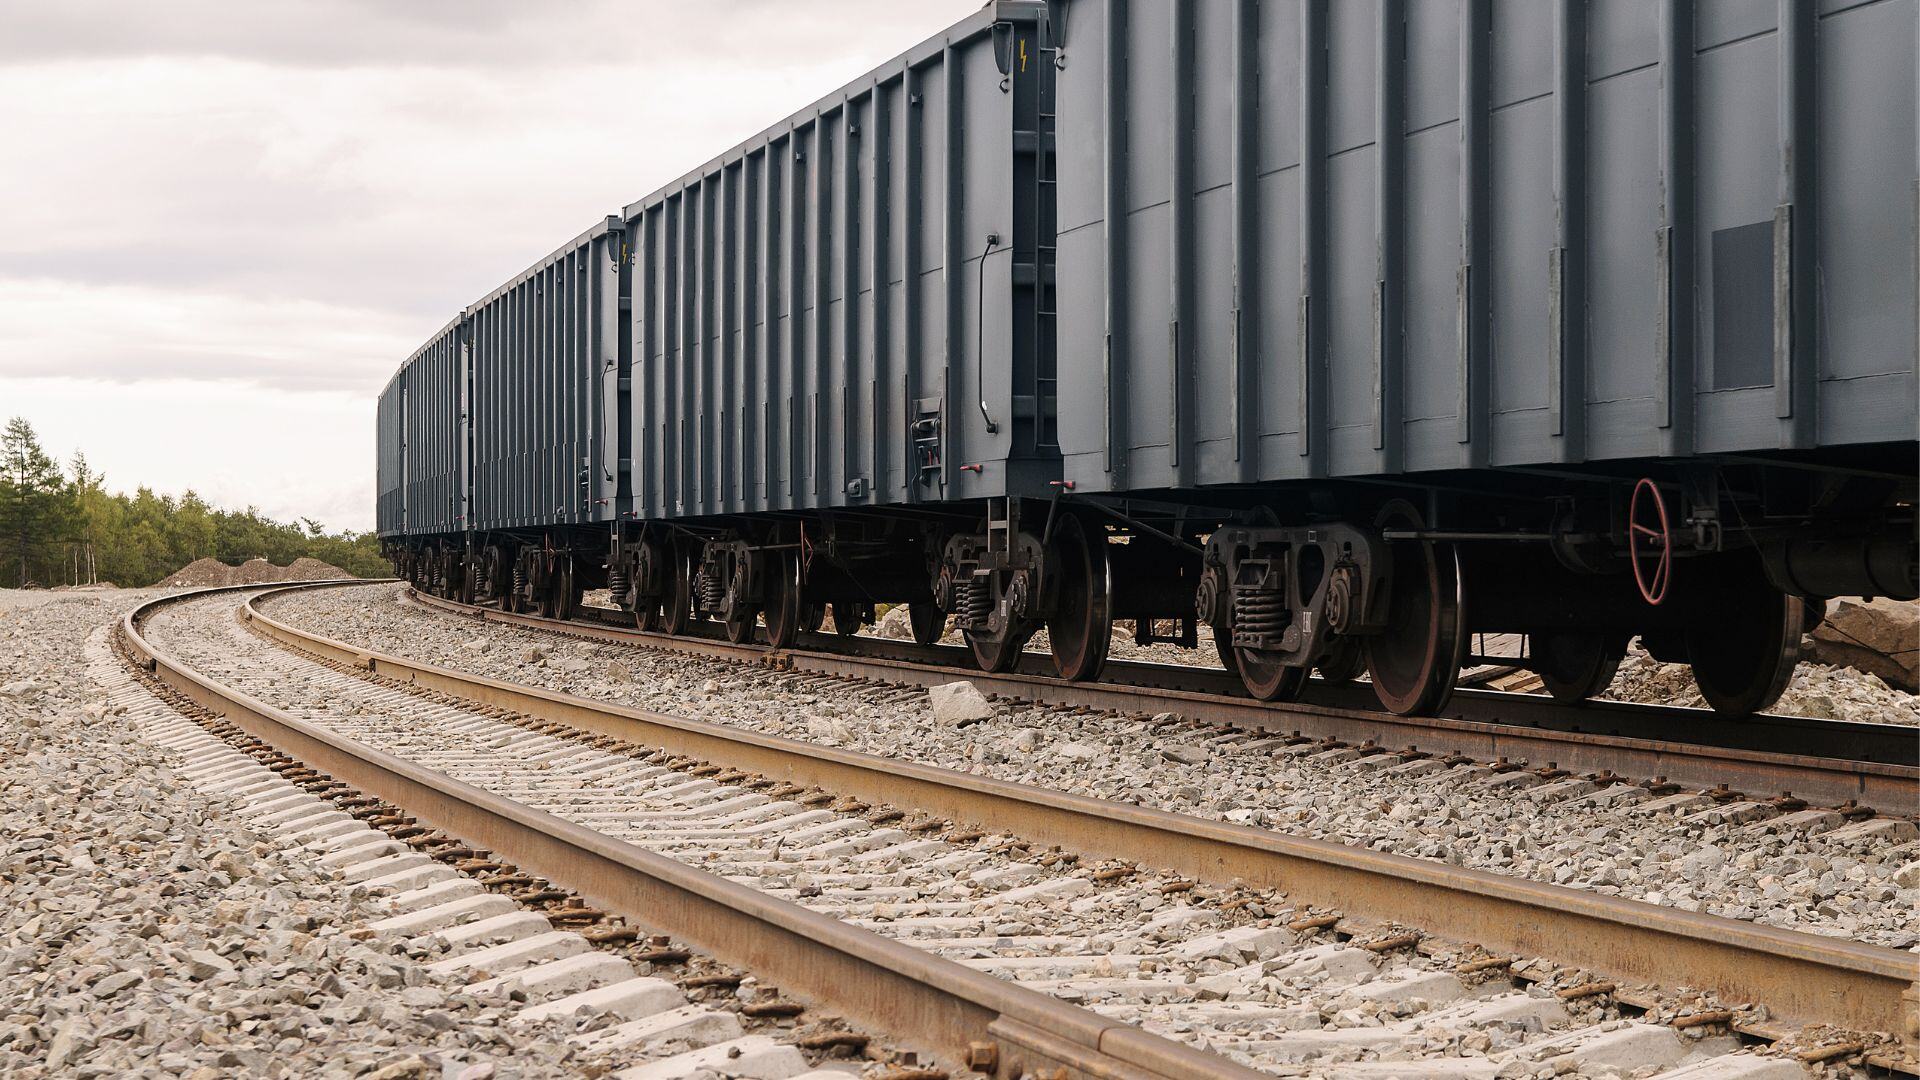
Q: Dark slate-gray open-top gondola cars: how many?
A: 5